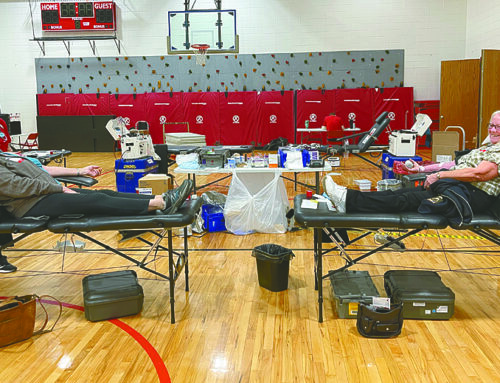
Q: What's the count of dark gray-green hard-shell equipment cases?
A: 3